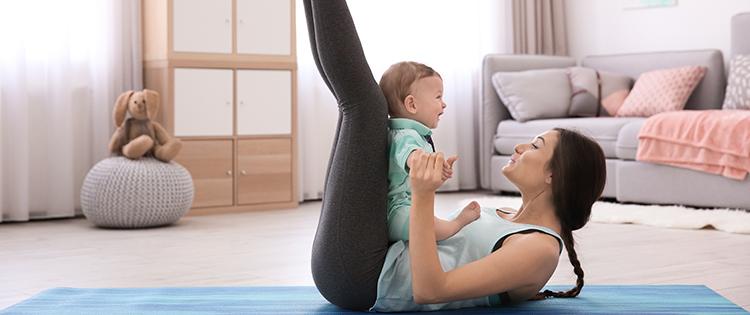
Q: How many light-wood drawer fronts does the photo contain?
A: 2